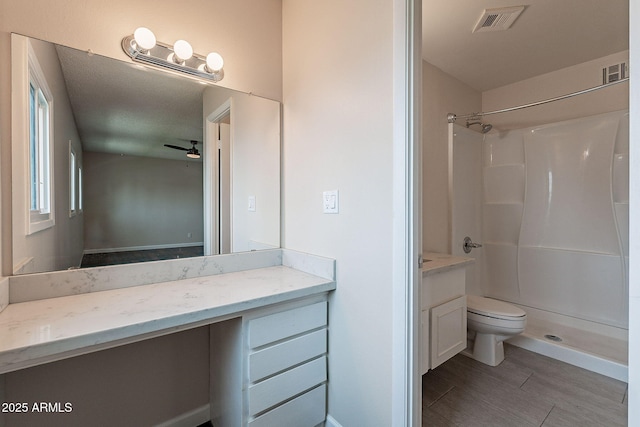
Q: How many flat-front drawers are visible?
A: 4